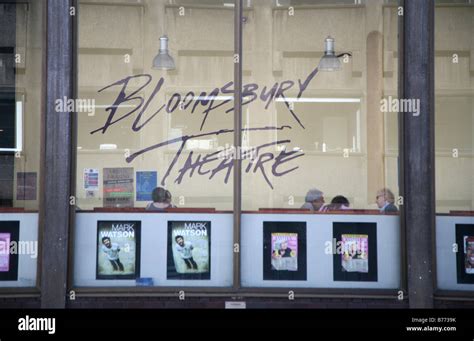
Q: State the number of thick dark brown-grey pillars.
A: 2